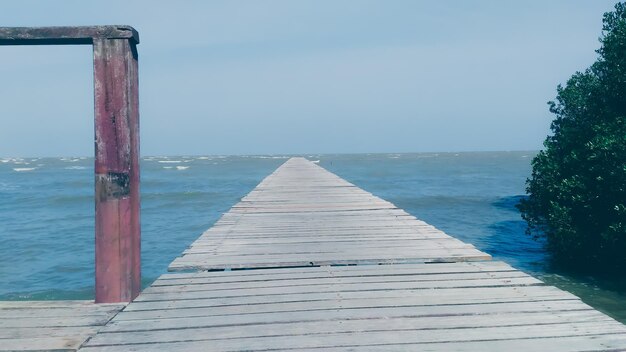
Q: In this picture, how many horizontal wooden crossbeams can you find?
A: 1